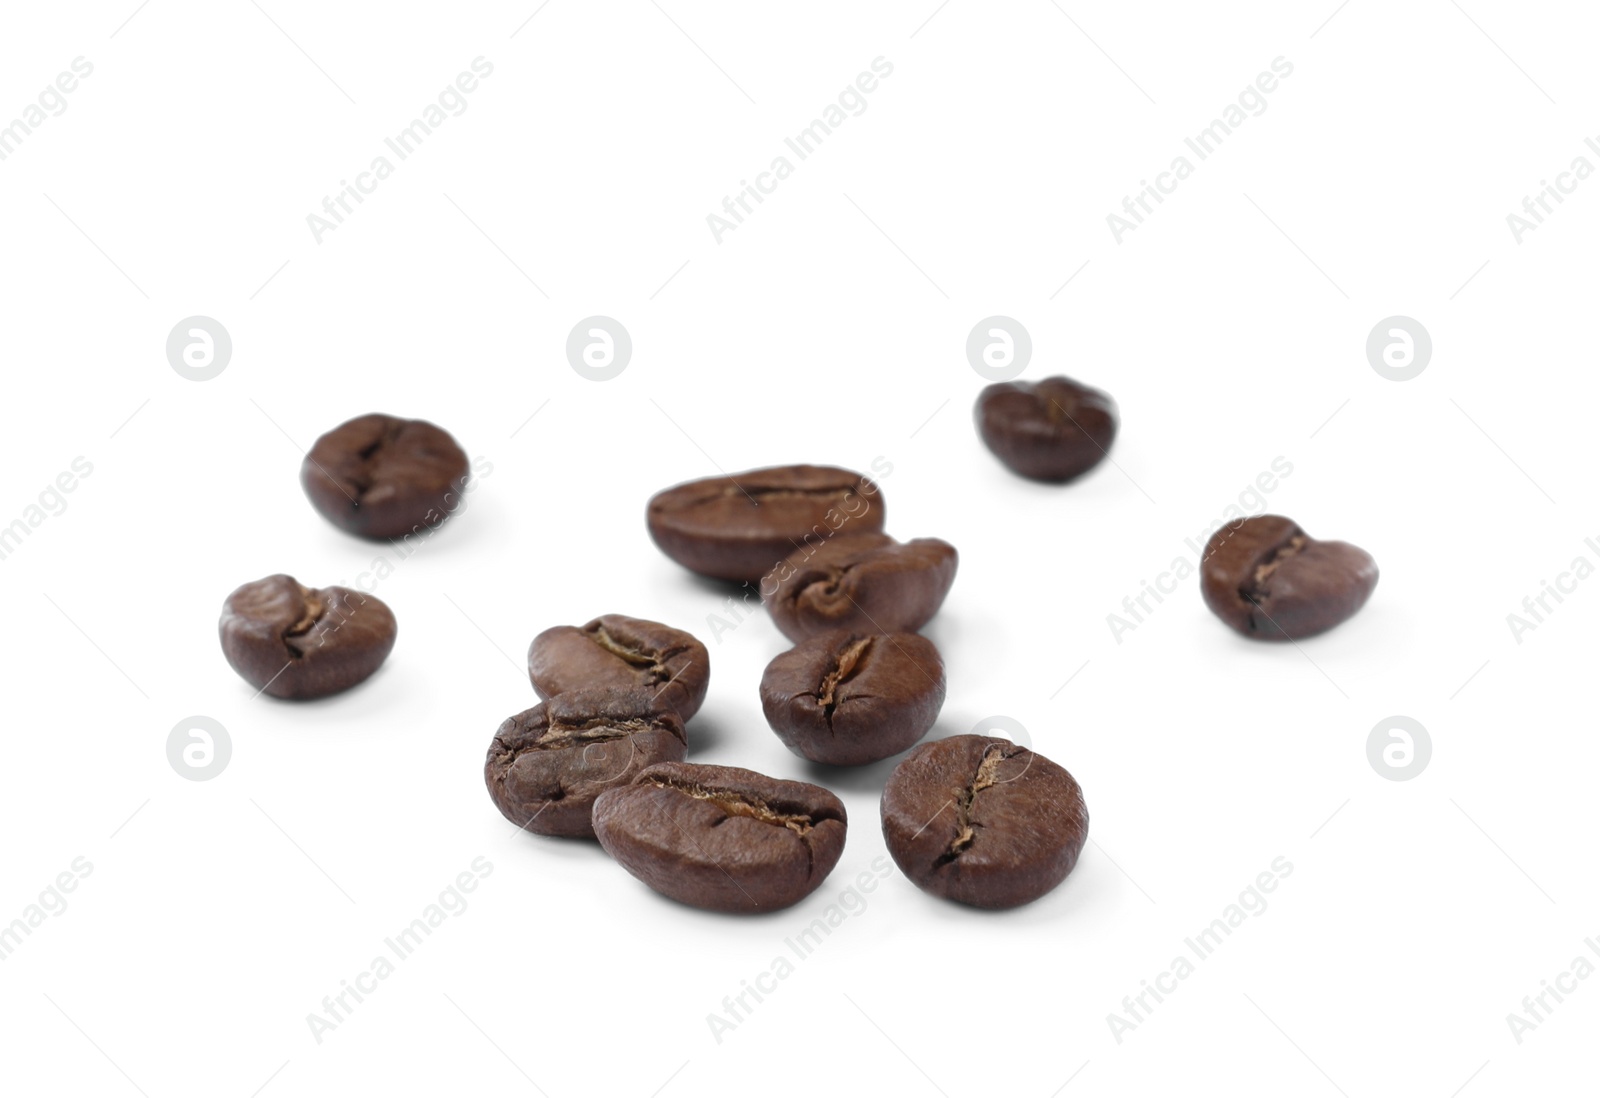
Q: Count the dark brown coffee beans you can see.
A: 11